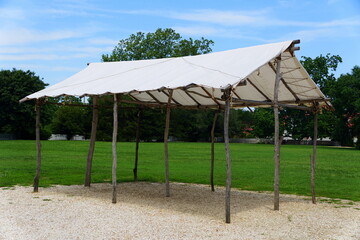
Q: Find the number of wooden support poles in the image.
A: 9